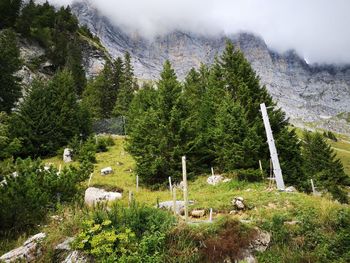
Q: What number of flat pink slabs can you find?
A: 0